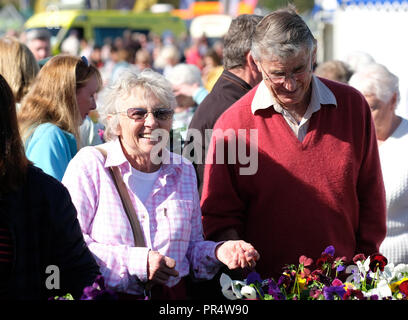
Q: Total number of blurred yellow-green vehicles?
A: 1